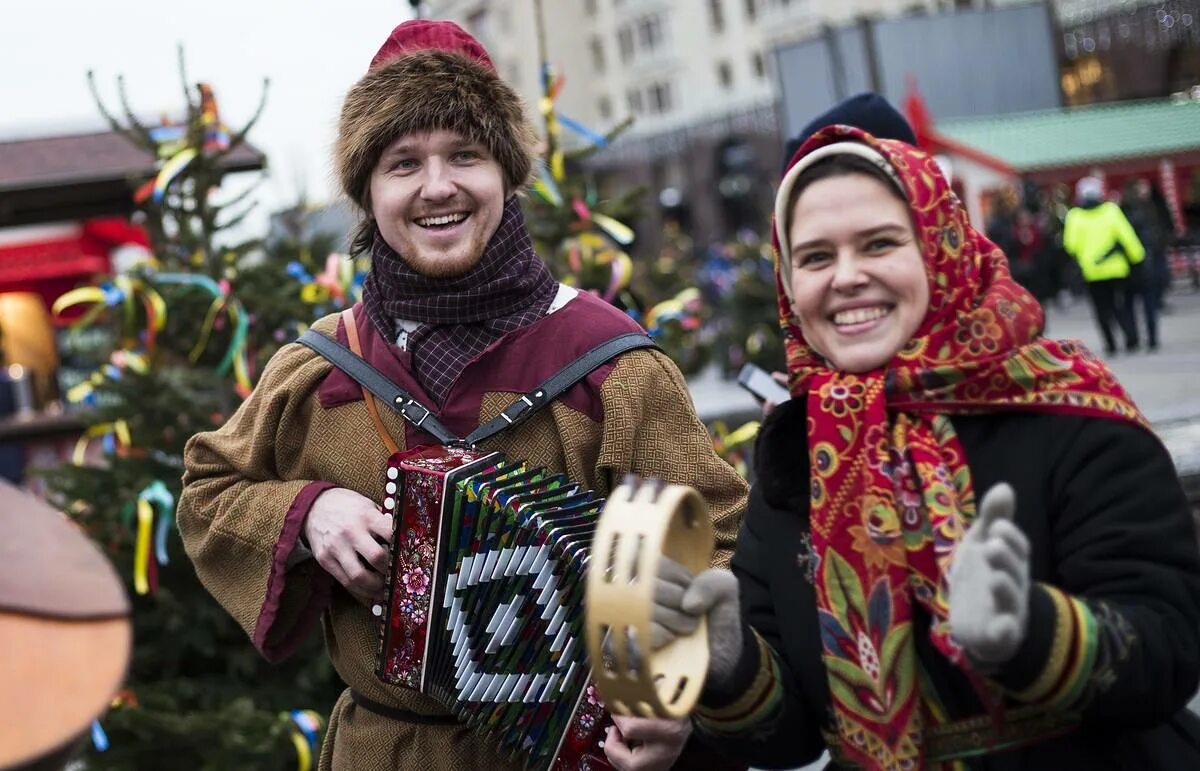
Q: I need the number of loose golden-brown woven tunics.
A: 1